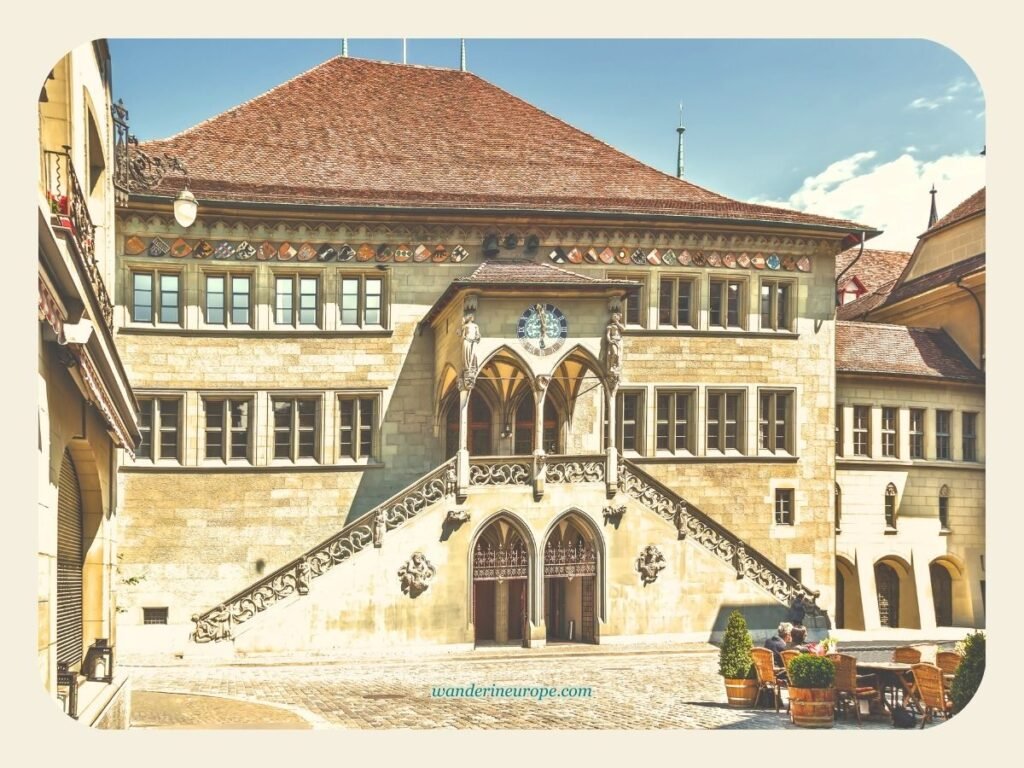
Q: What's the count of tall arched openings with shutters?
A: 1